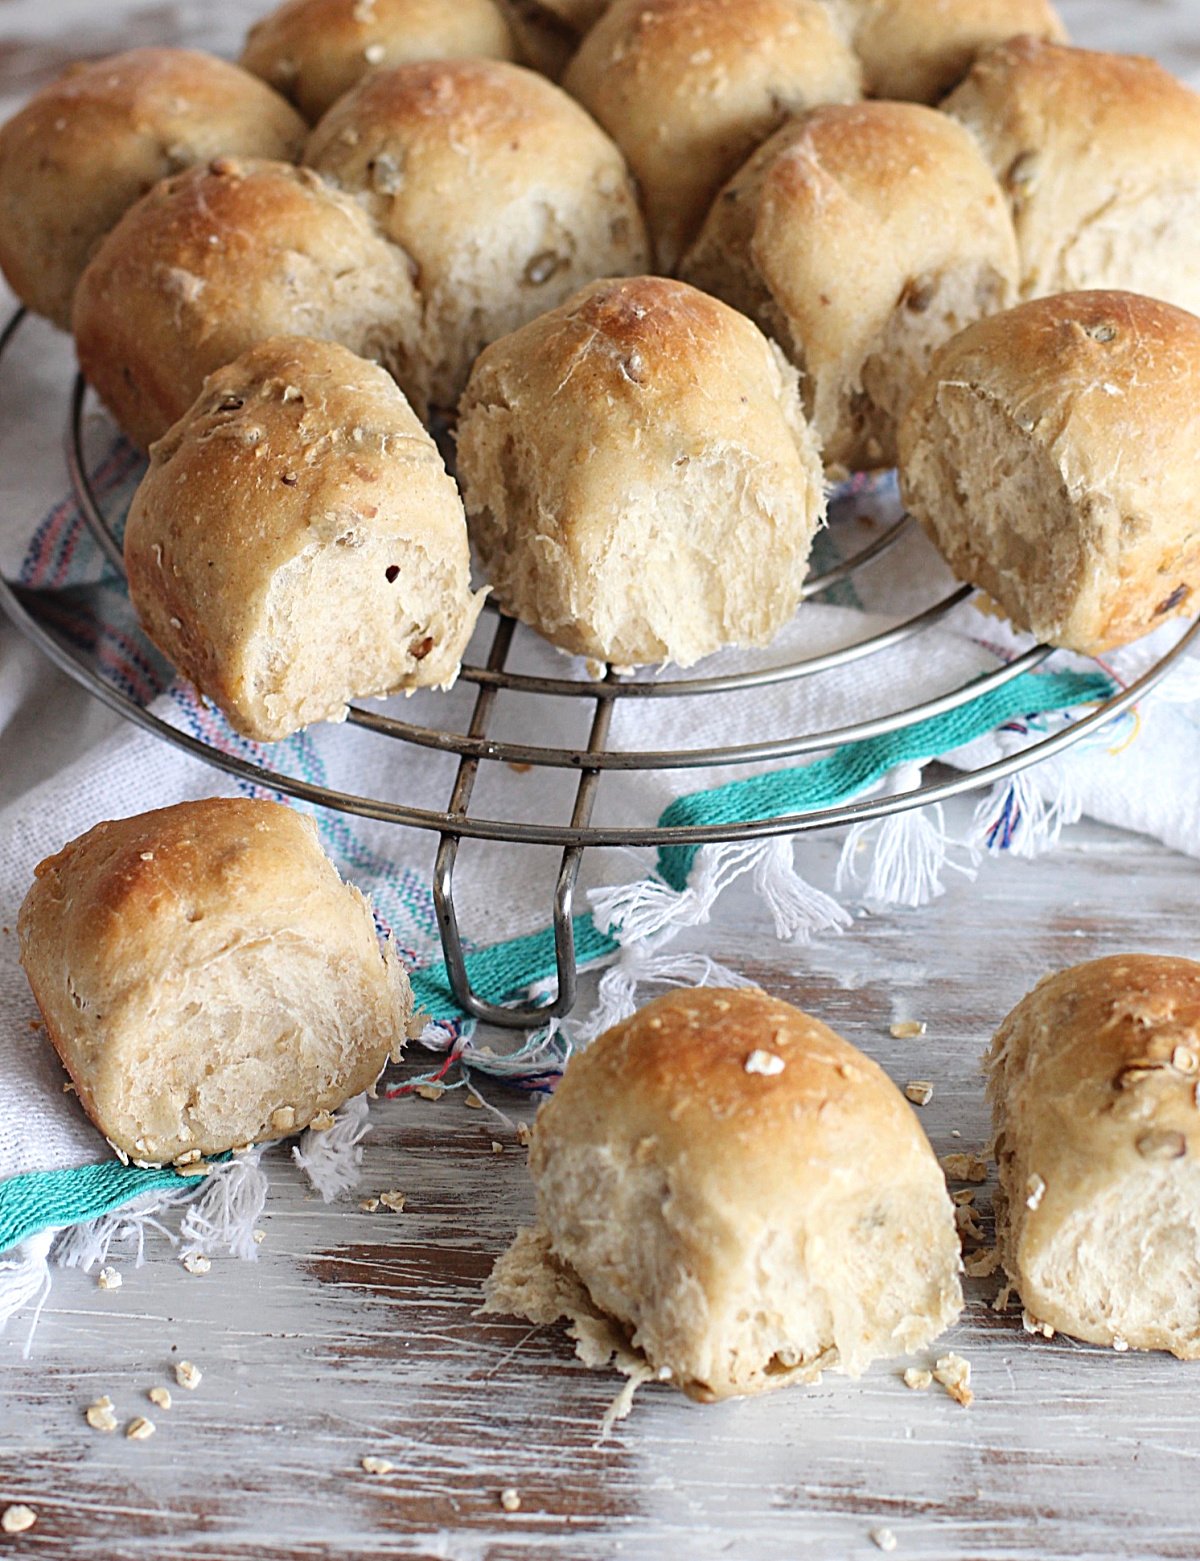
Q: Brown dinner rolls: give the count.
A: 15